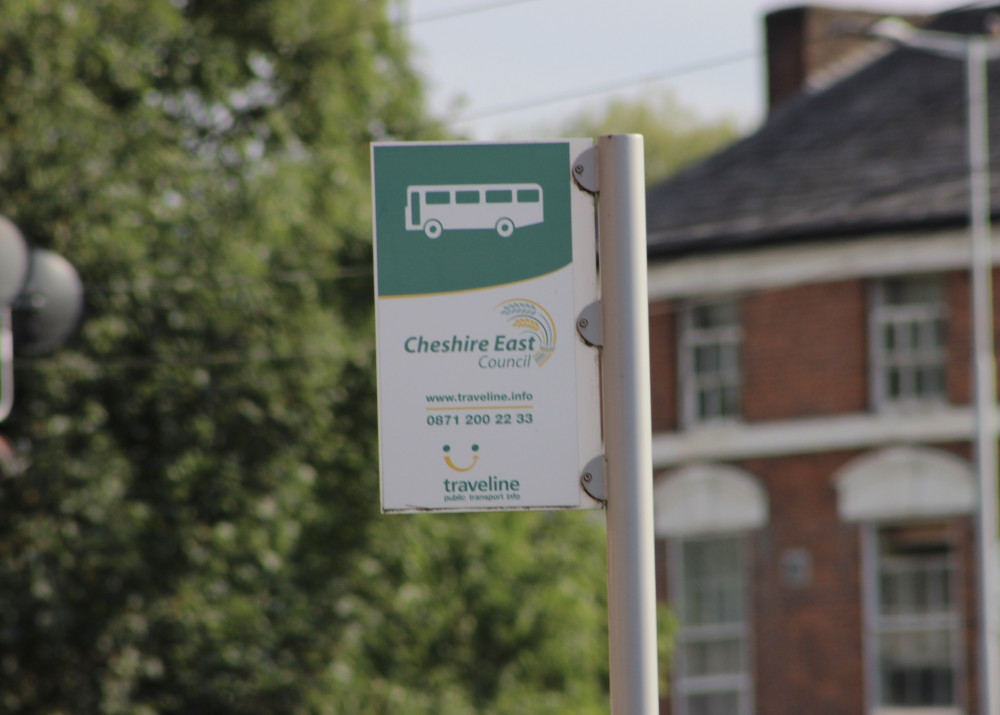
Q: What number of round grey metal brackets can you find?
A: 3